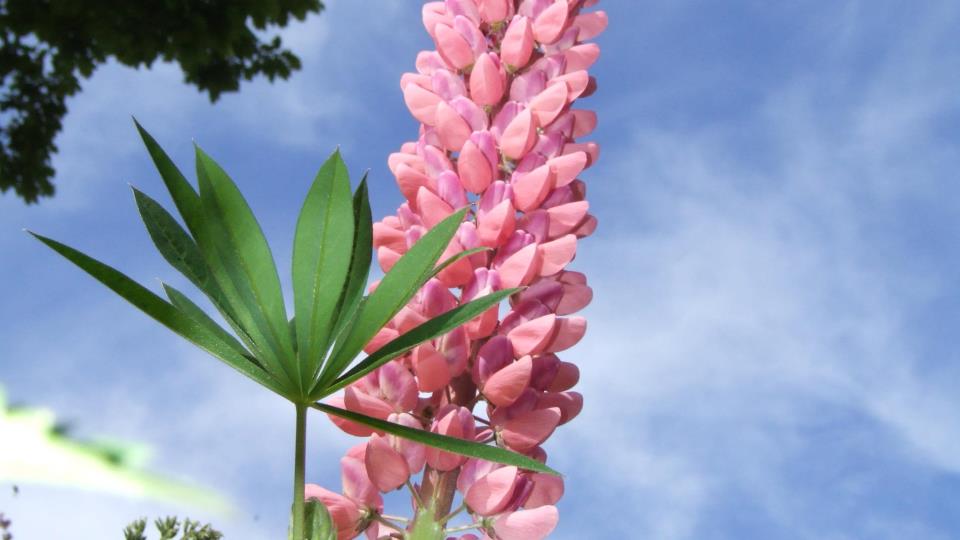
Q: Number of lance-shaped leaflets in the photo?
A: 11